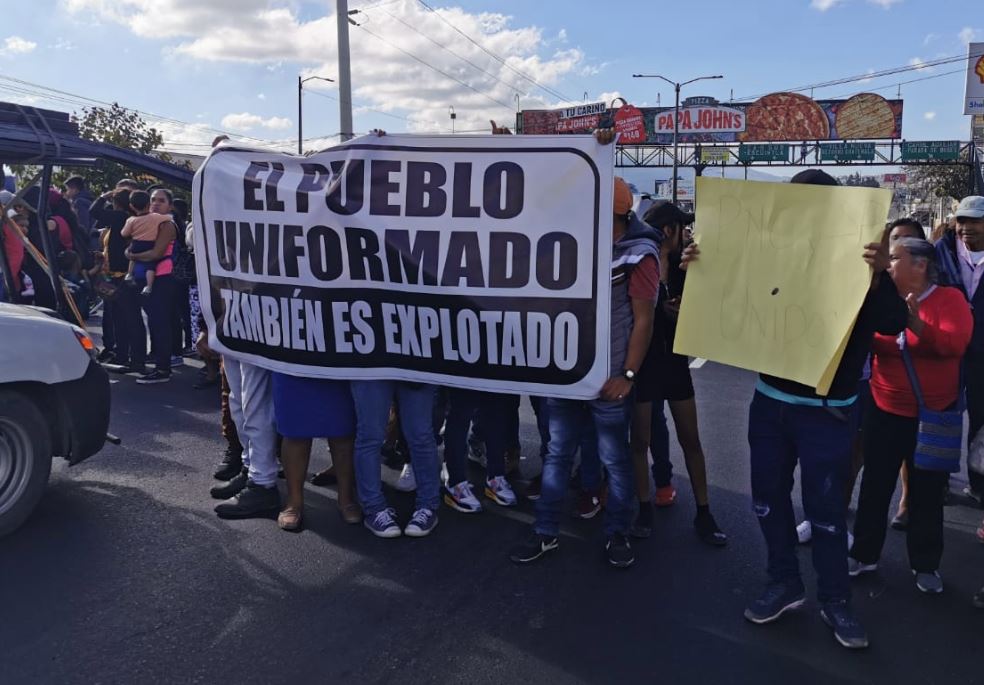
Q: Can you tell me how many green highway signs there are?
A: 3